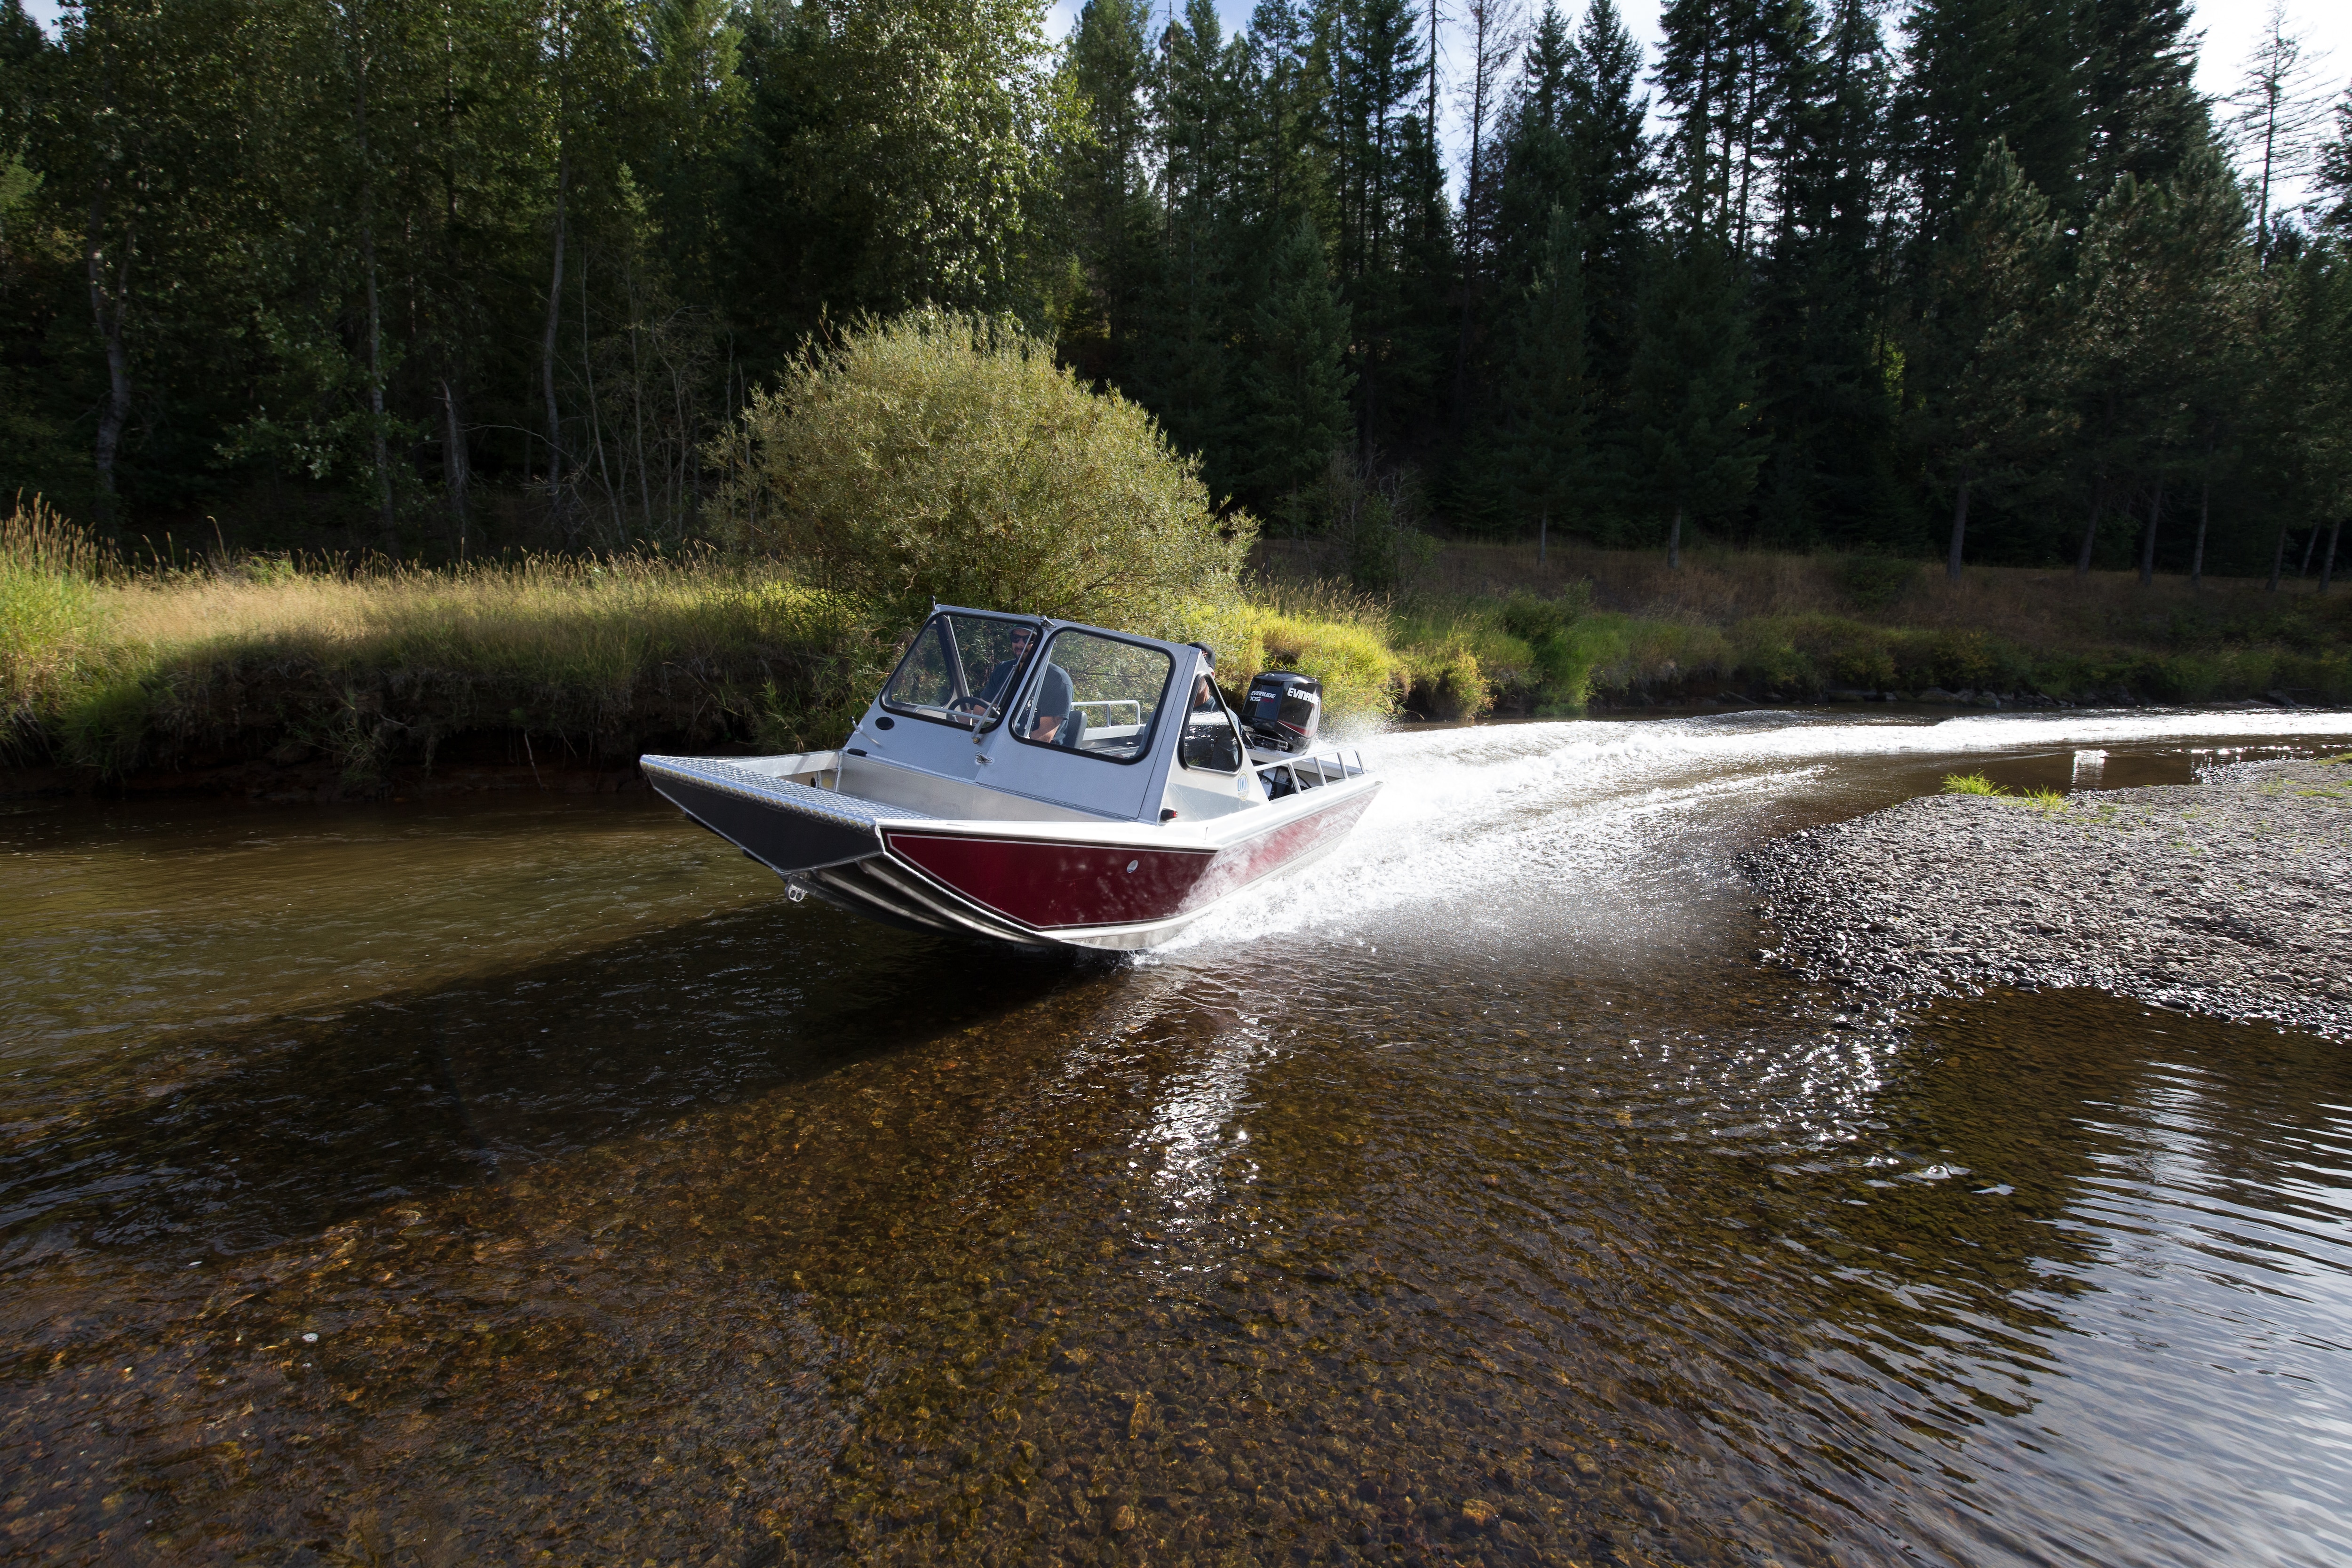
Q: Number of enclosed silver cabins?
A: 1